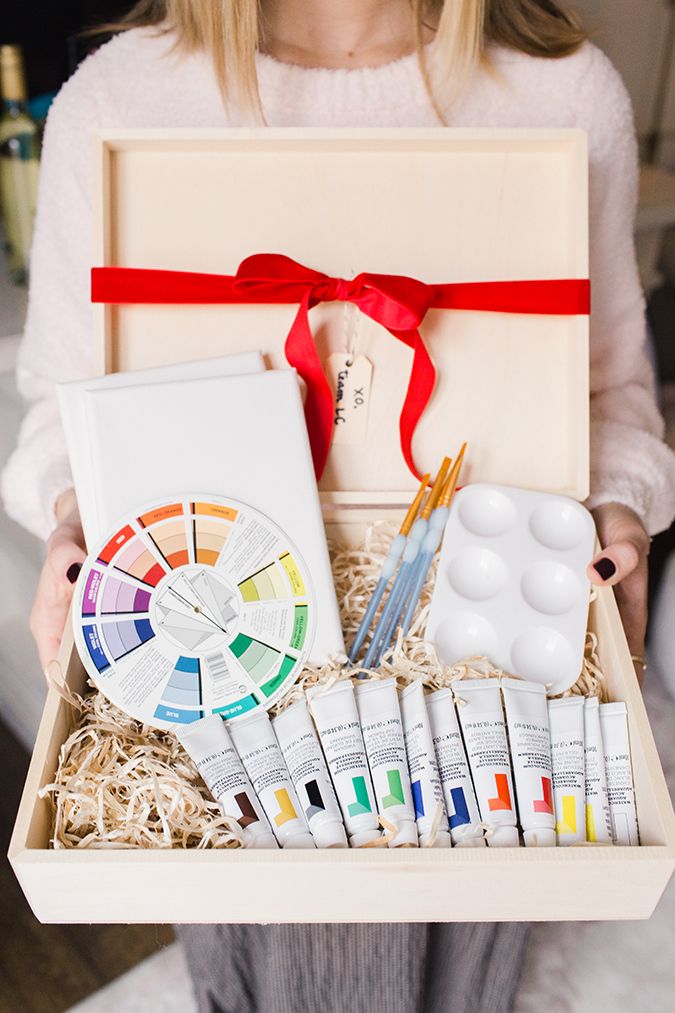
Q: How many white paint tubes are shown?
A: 12